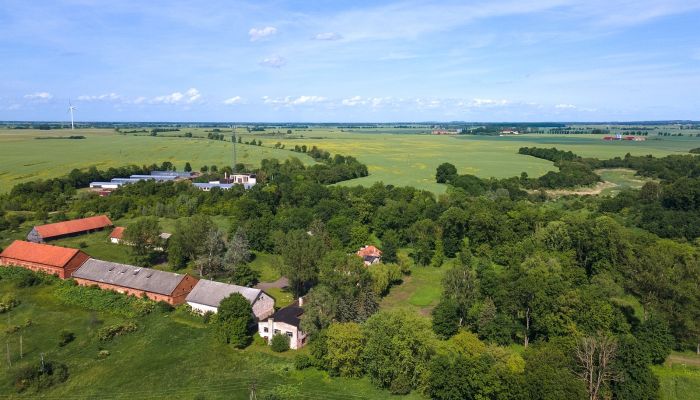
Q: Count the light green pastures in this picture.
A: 2